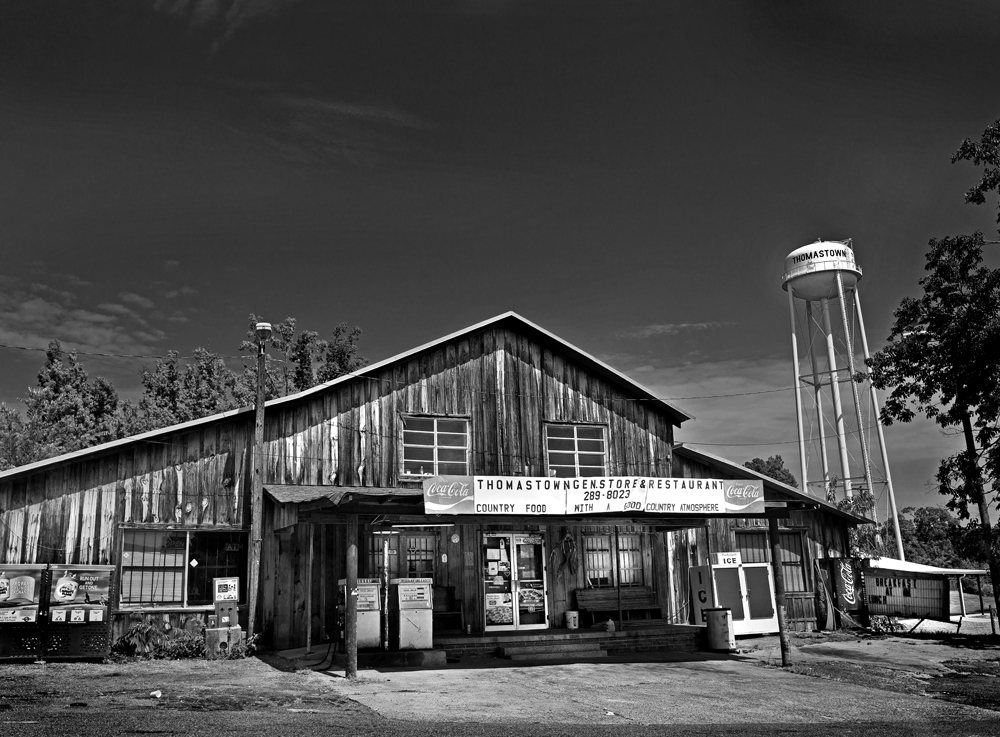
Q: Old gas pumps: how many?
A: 2